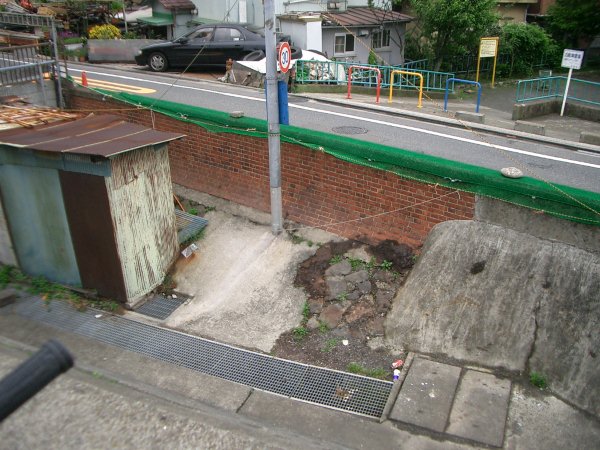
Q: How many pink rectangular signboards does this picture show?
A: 0